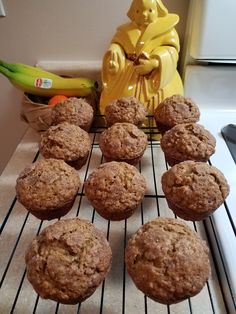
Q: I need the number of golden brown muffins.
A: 11